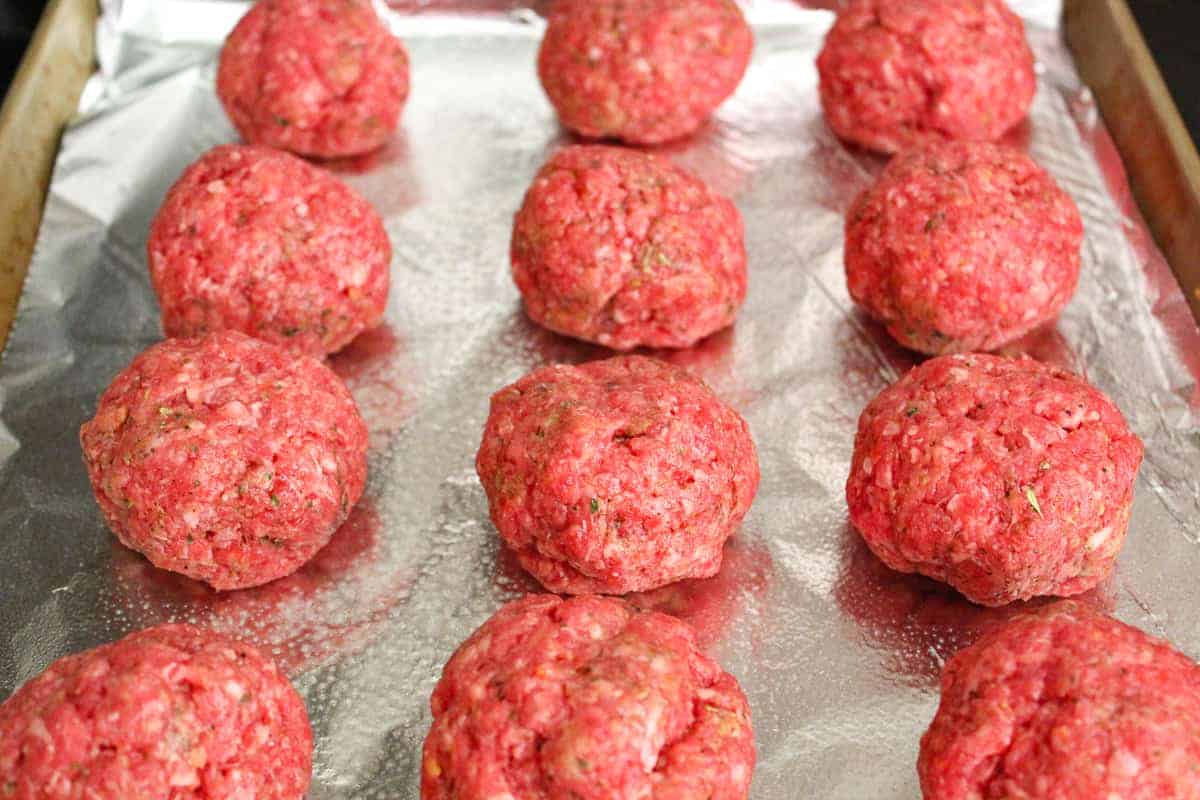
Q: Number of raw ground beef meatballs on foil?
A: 12